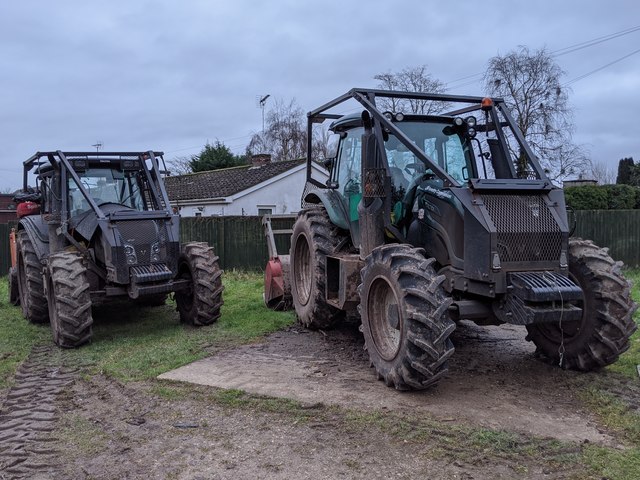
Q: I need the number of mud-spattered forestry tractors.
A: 2